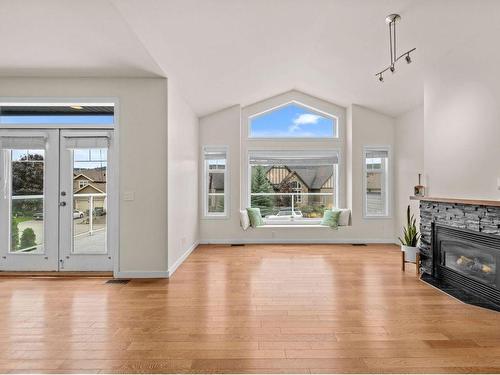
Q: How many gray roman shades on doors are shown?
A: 2